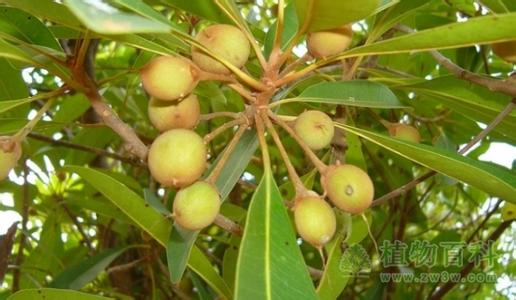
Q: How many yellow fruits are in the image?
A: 12